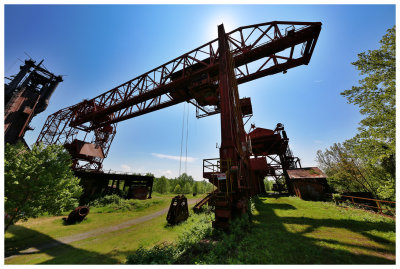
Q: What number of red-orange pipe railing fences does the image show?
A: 1